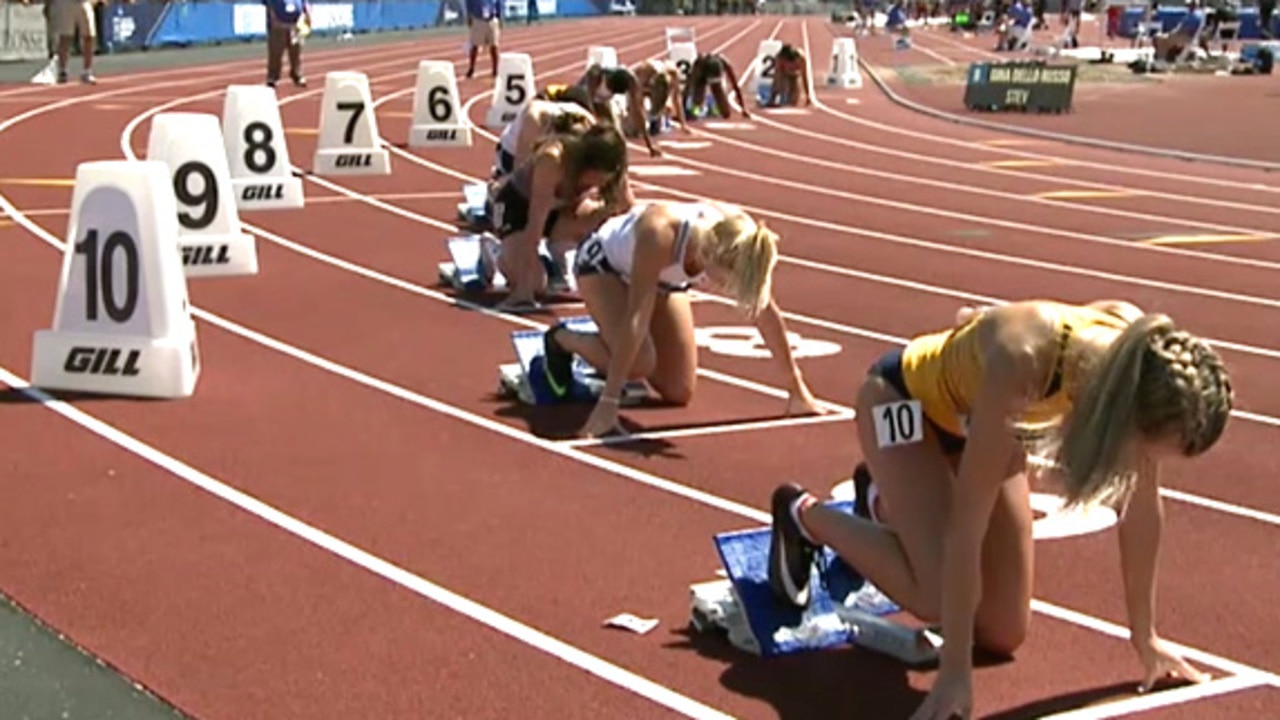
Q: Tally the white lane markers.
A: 10